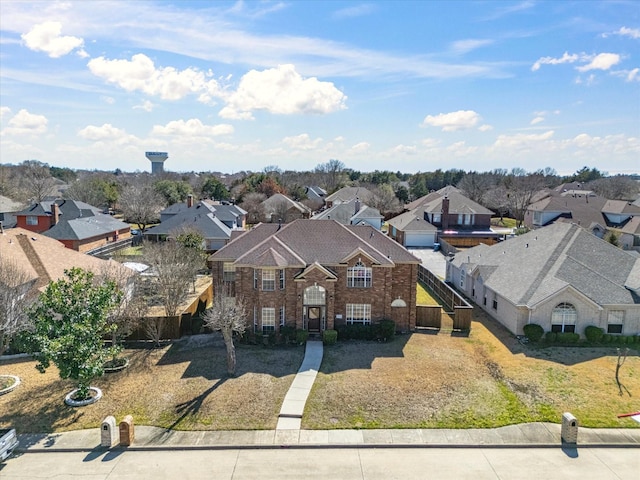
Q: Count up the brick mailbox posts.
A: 3